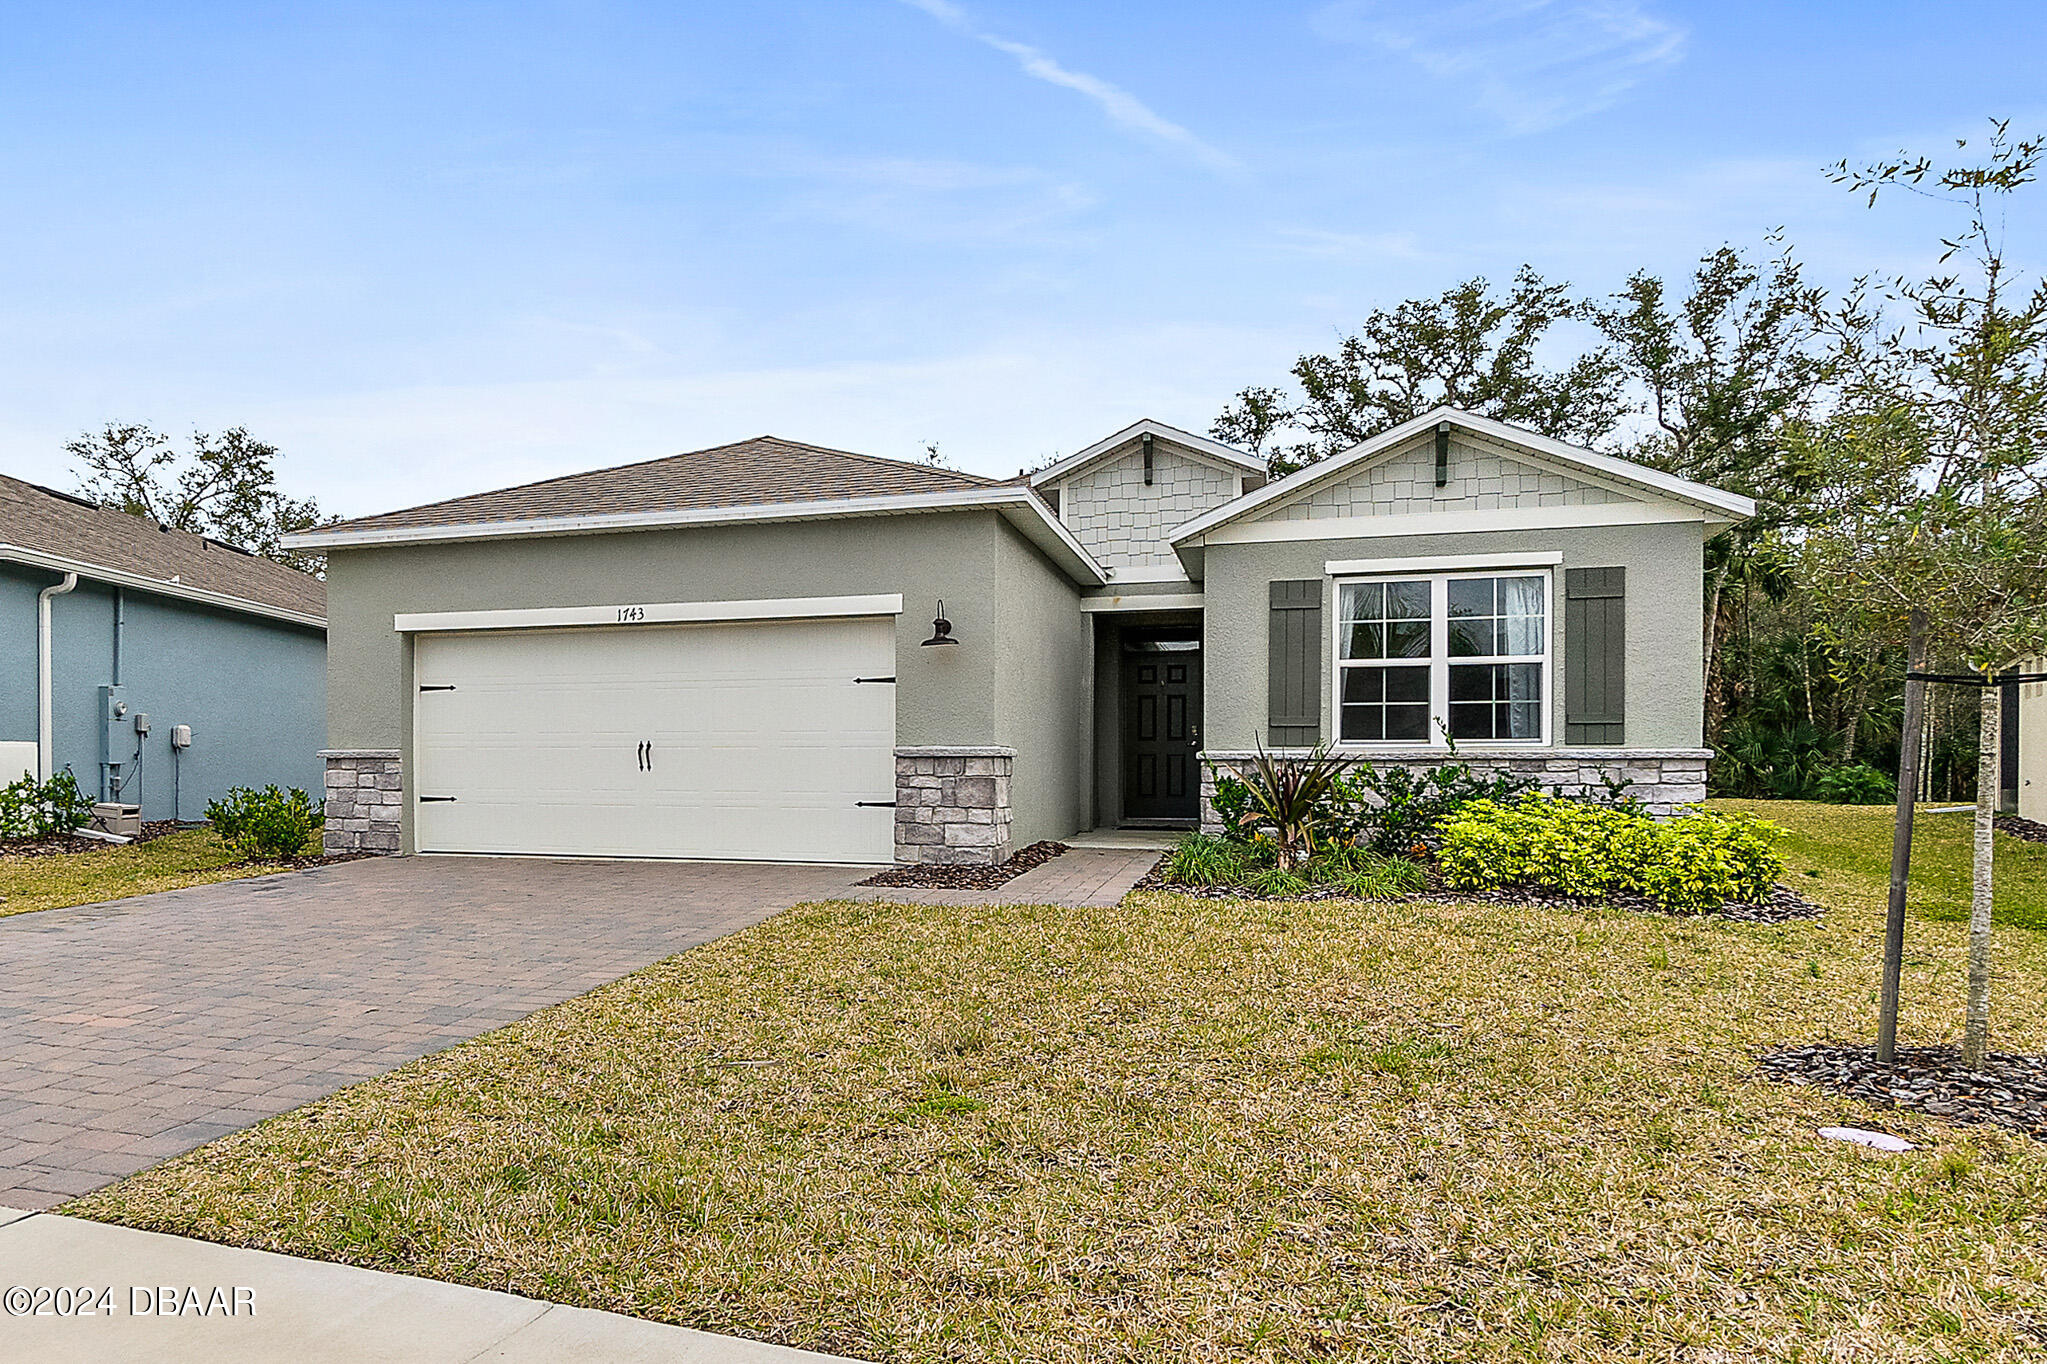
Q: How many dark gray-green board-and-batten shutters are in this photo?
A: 2